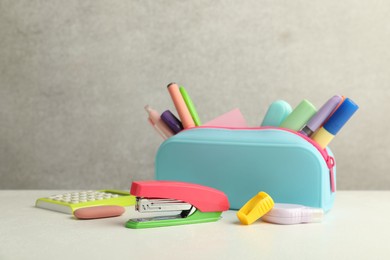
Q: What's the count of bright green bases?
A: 1